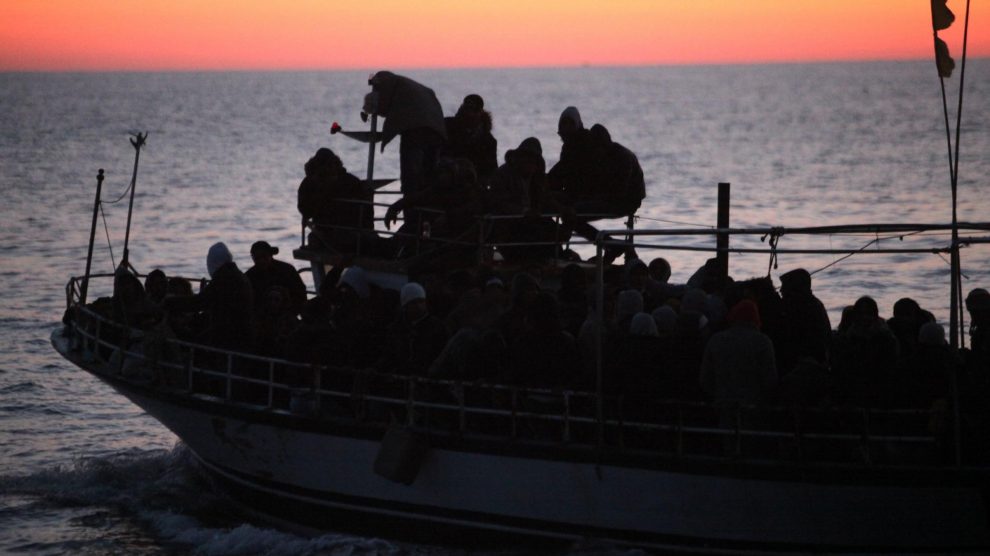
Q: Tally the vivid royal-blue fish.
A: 0